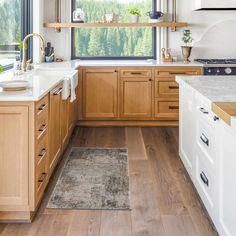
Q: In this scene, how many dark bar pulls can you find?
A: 12